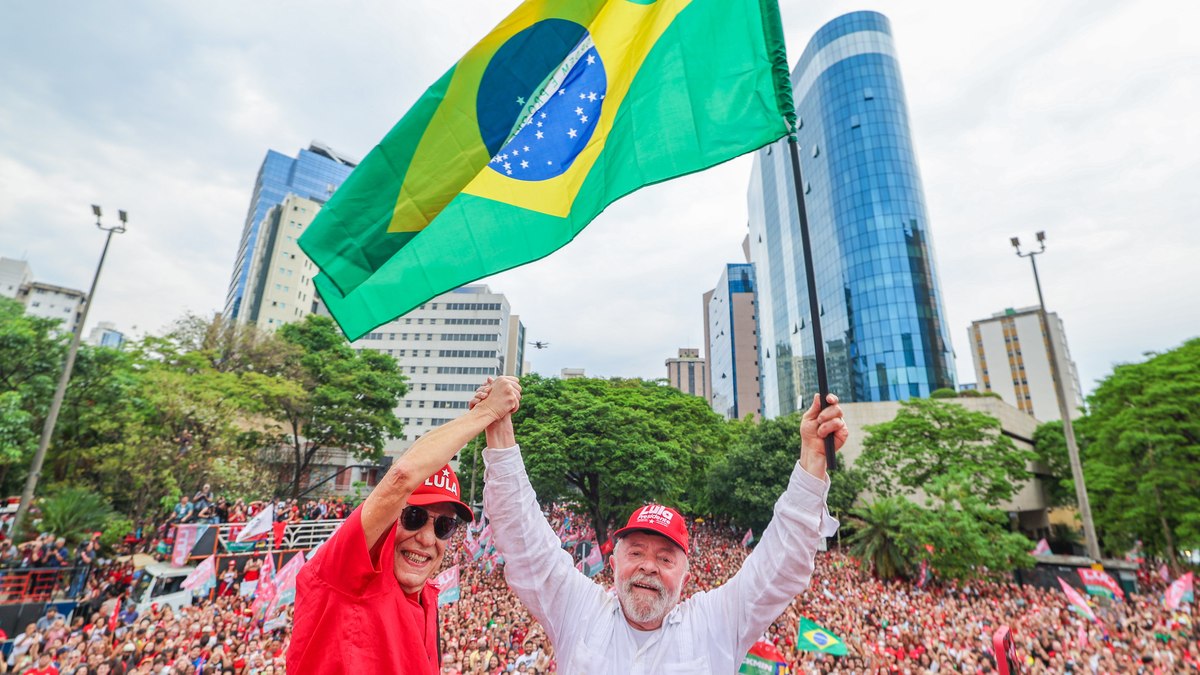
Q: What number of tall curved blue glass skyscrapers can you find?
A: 1